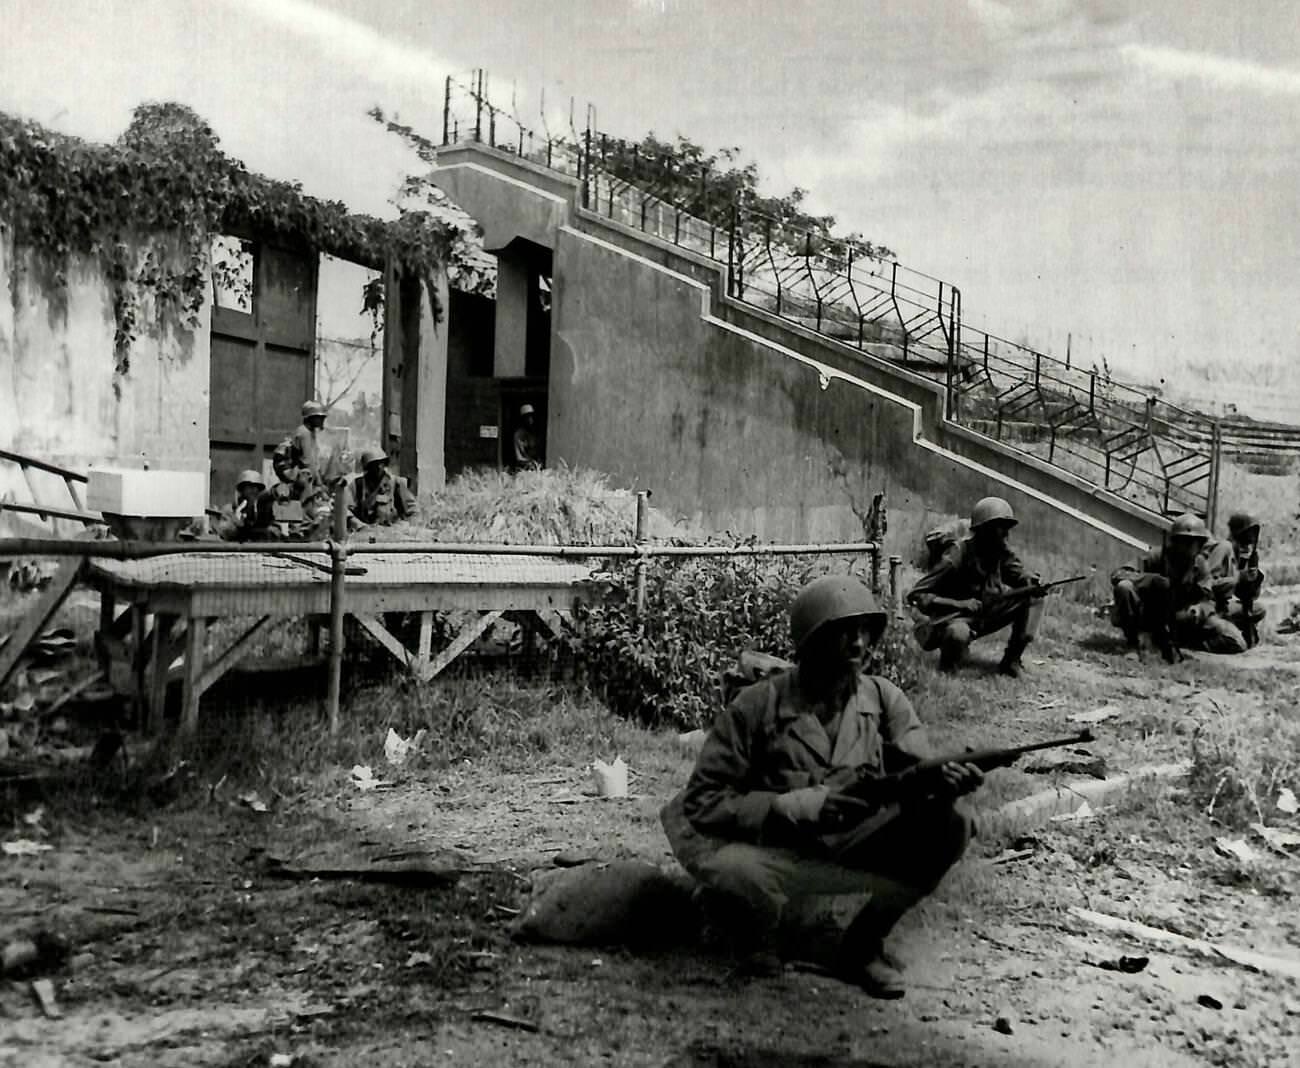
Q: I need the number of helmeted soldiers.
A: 8